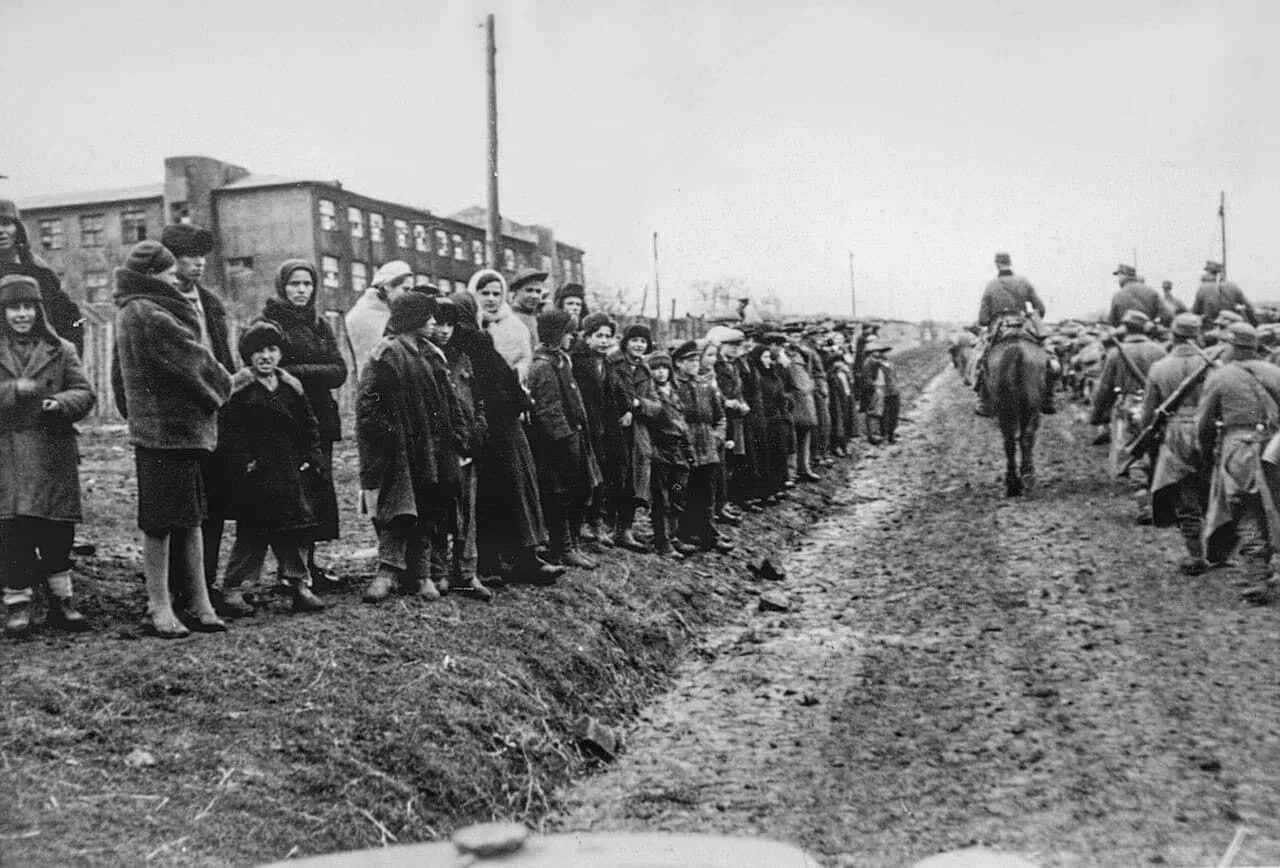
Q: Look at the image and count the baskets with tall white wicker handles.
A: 0